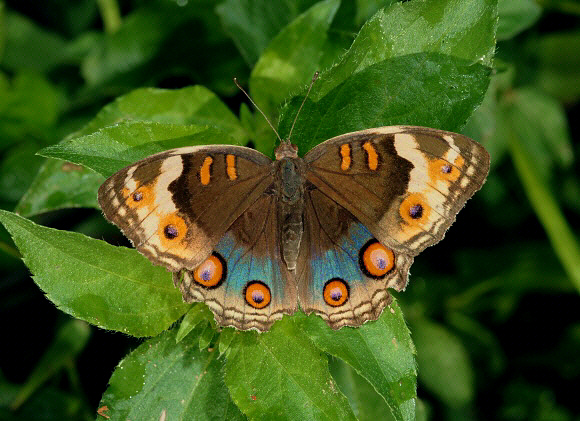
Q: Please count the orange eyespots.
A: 8